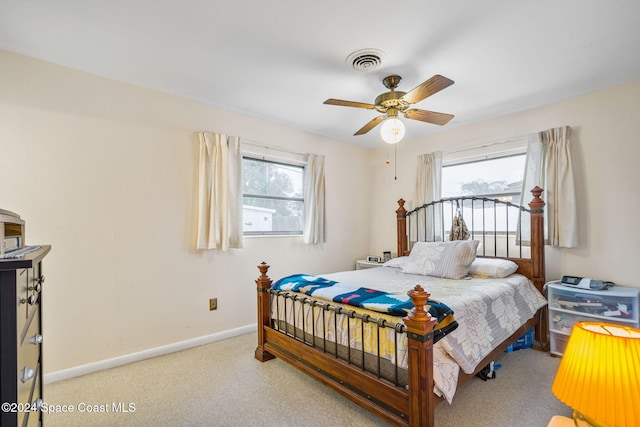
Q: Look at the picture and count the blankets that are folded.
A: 1